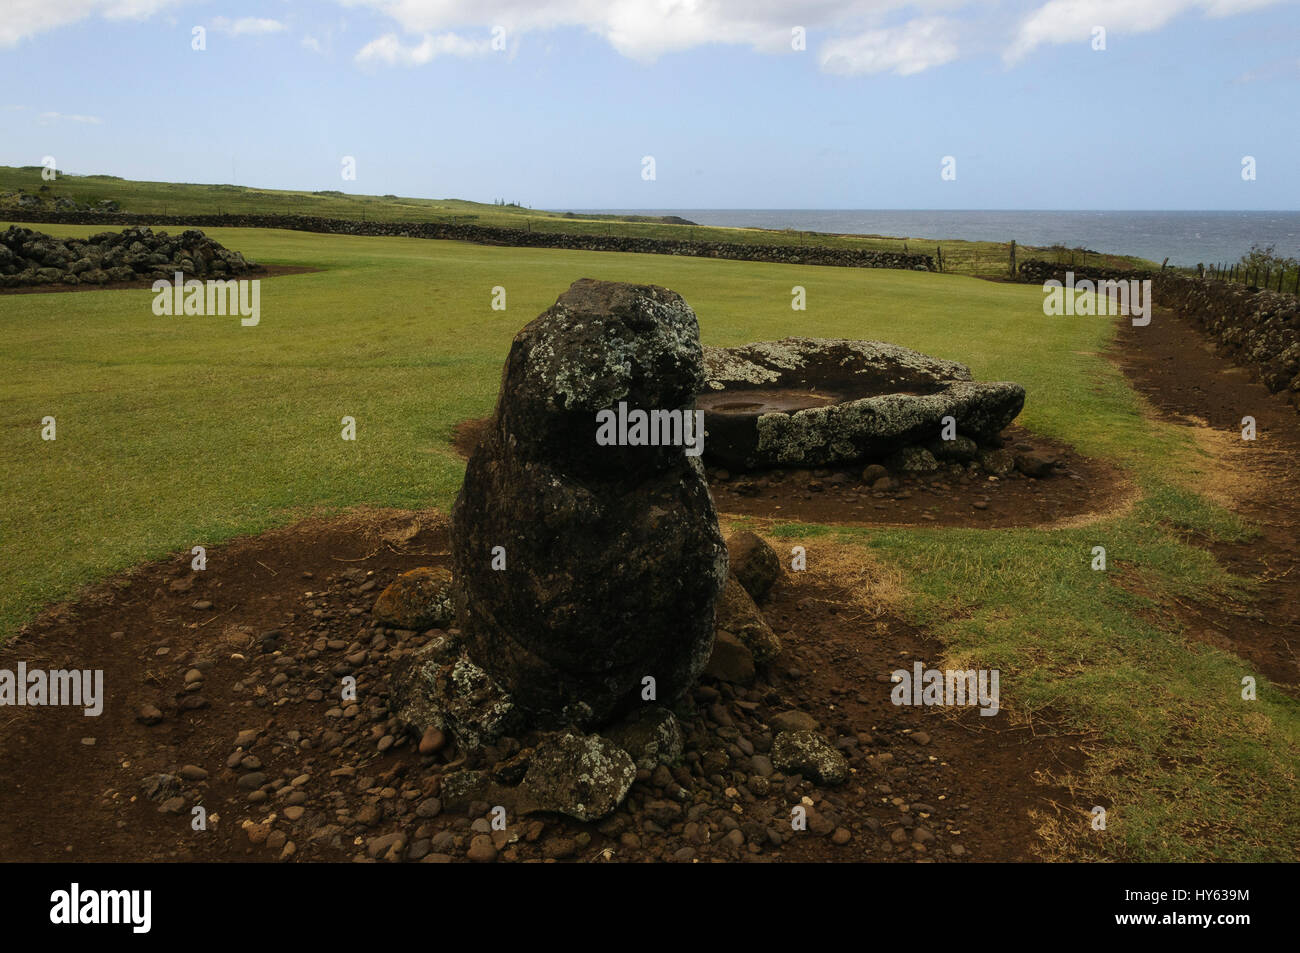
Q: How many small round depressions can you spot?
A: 1